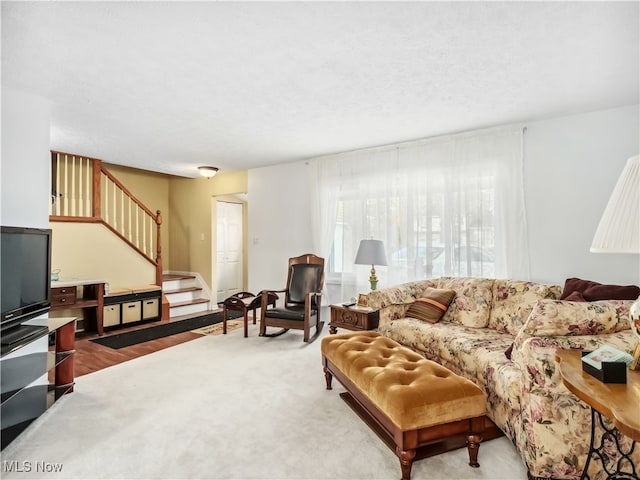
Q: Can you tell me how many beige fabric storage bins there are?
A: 3